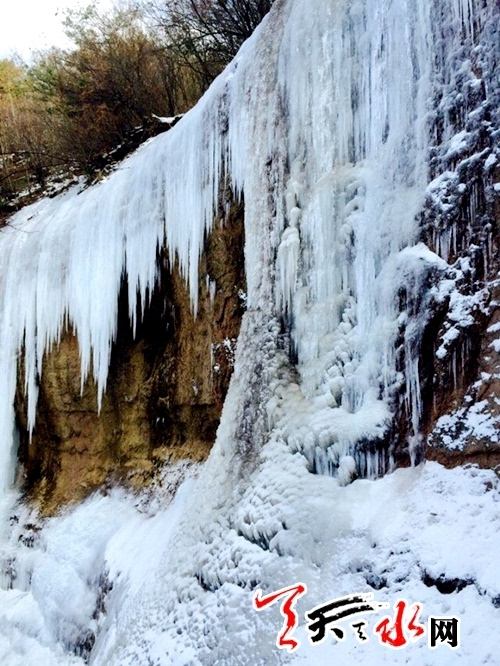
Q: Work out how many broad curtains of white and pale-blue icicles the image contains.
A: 2